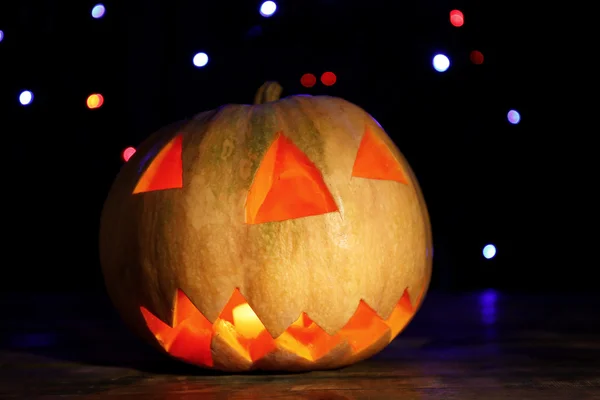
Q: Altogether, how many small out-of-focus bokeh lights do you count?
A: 14